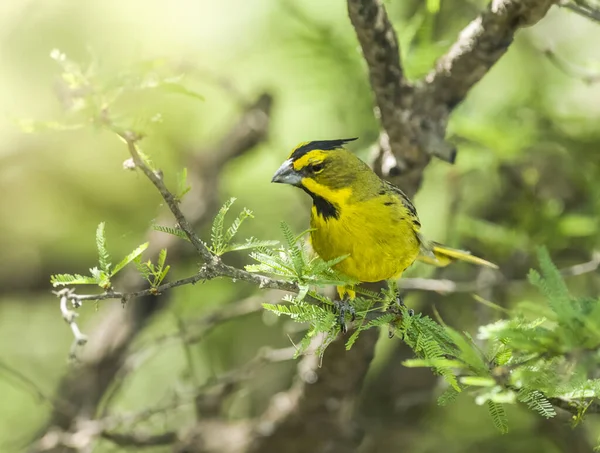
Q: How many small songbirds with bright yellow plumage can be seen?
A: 1